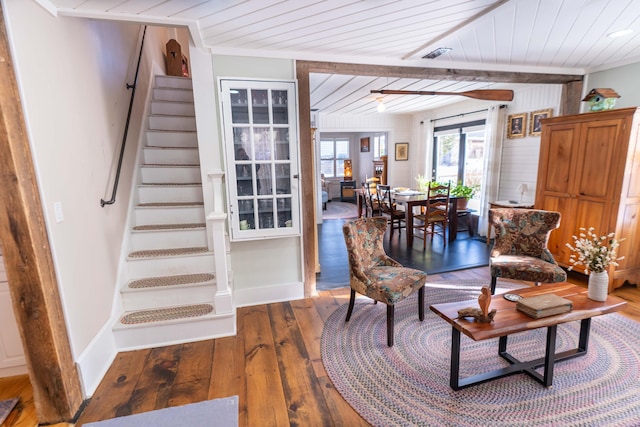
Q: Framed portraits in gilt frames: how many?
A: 2